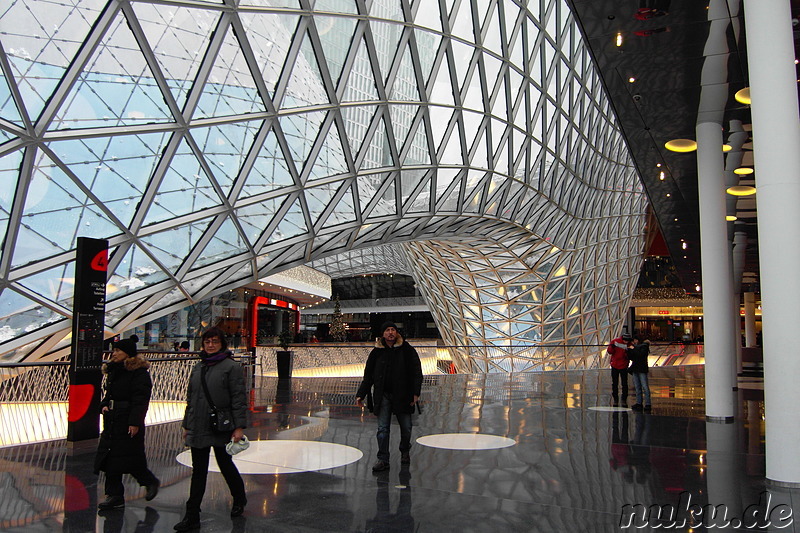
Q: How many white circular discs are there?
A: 3